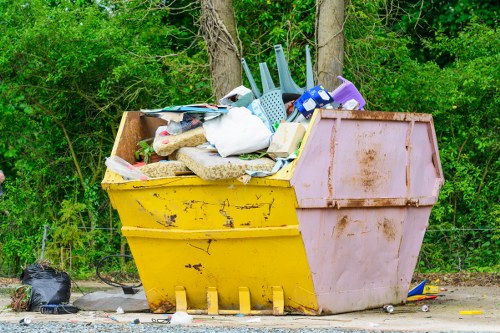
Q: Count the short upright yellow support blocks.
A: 4